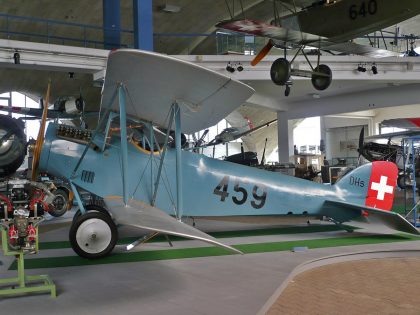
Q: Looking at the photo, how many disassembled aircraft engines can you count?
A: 1